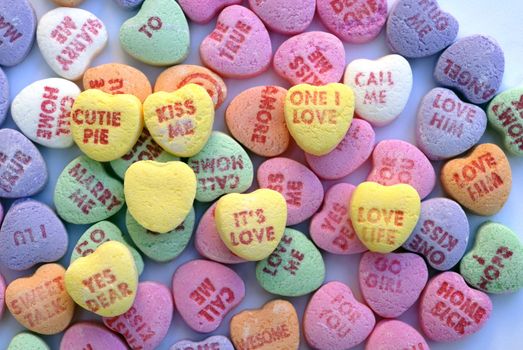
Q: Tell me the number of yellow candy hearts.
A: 7